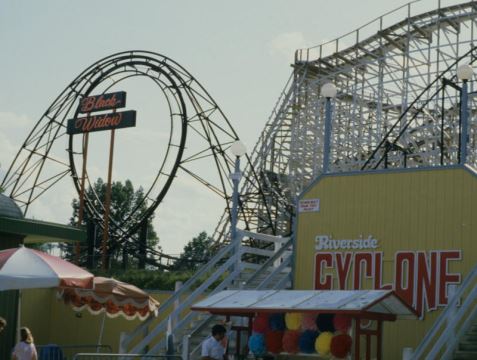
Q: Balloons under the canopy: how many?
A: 12